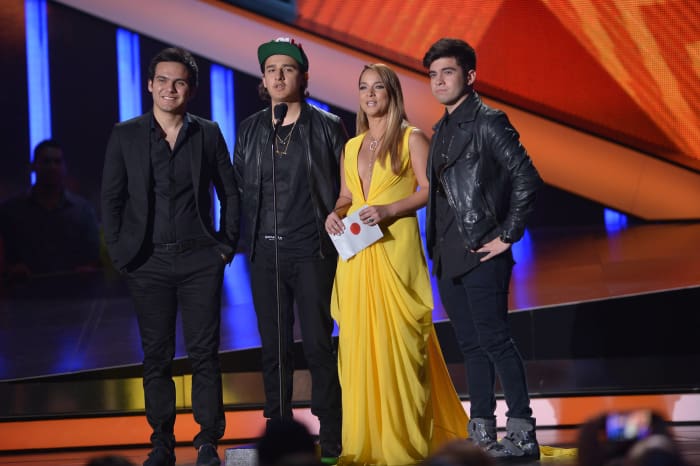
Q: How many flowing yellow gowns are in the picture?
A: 1